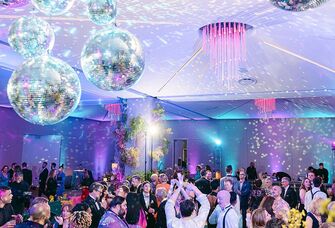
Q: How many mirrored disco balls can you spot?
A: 6